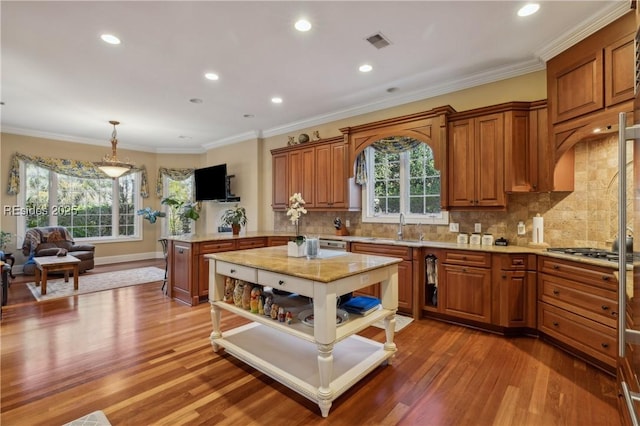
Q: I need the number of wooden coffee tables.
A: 1